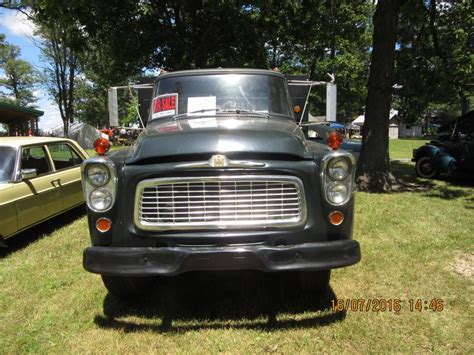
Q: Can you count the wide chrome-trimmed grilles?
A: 1